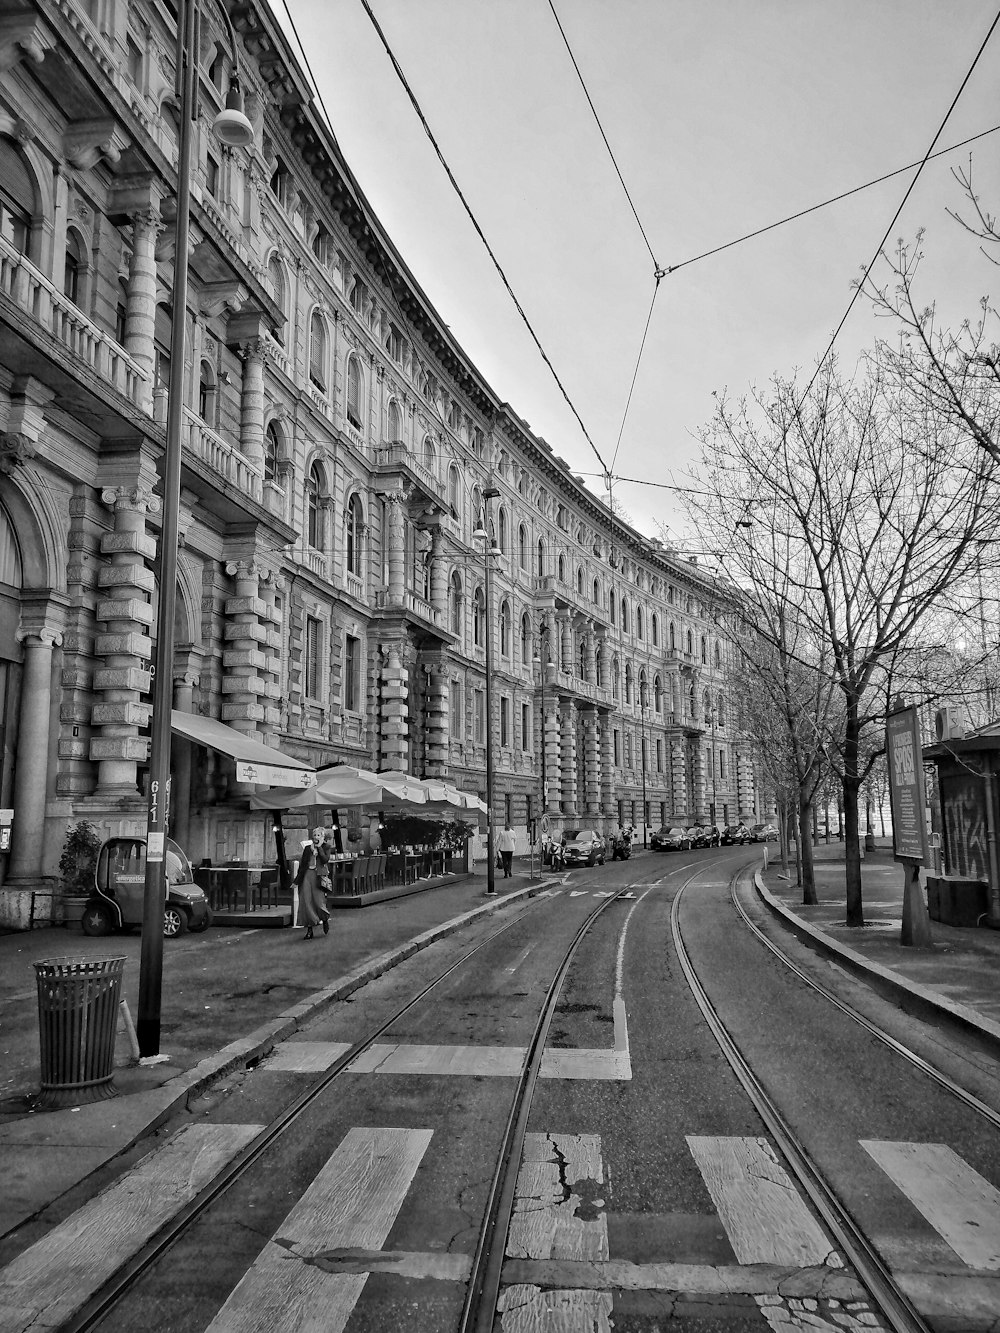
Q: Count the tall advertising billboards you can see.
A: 1